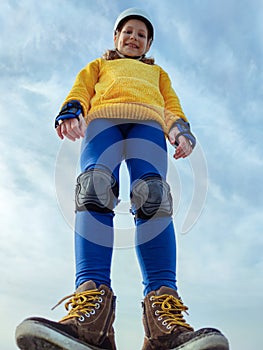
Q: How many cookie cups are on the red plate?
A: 0